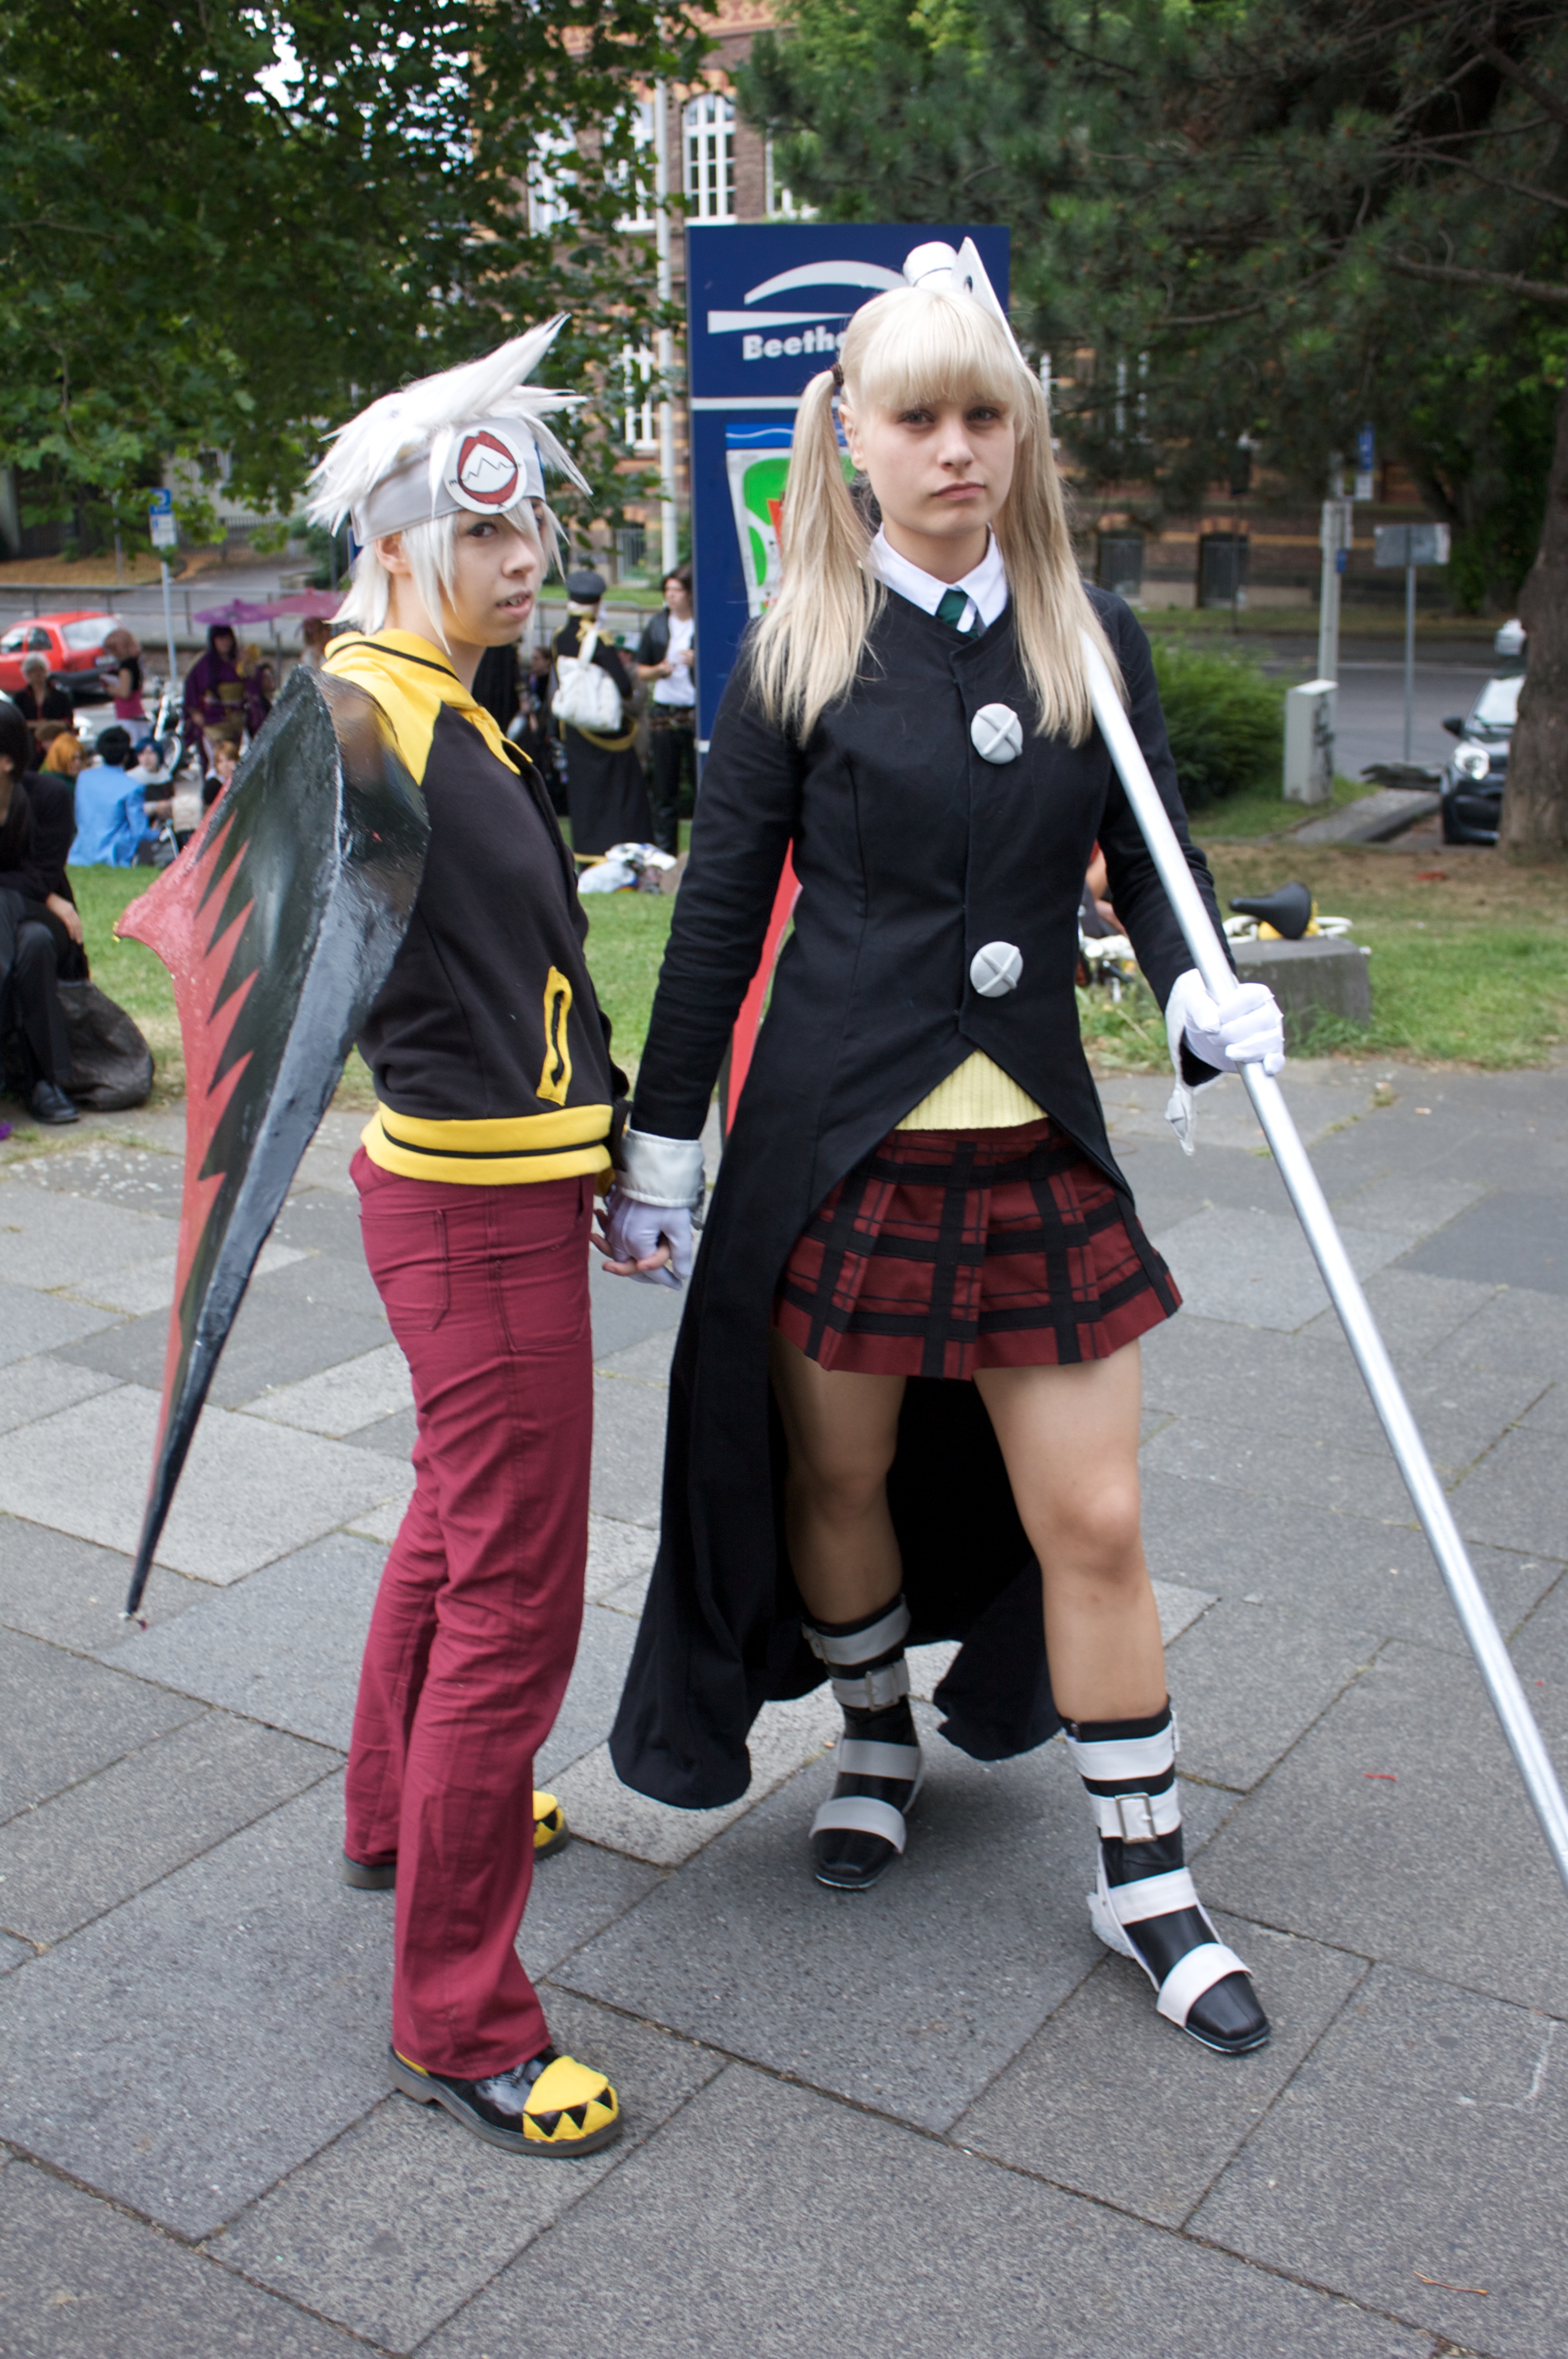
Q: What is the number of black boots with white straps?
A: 2